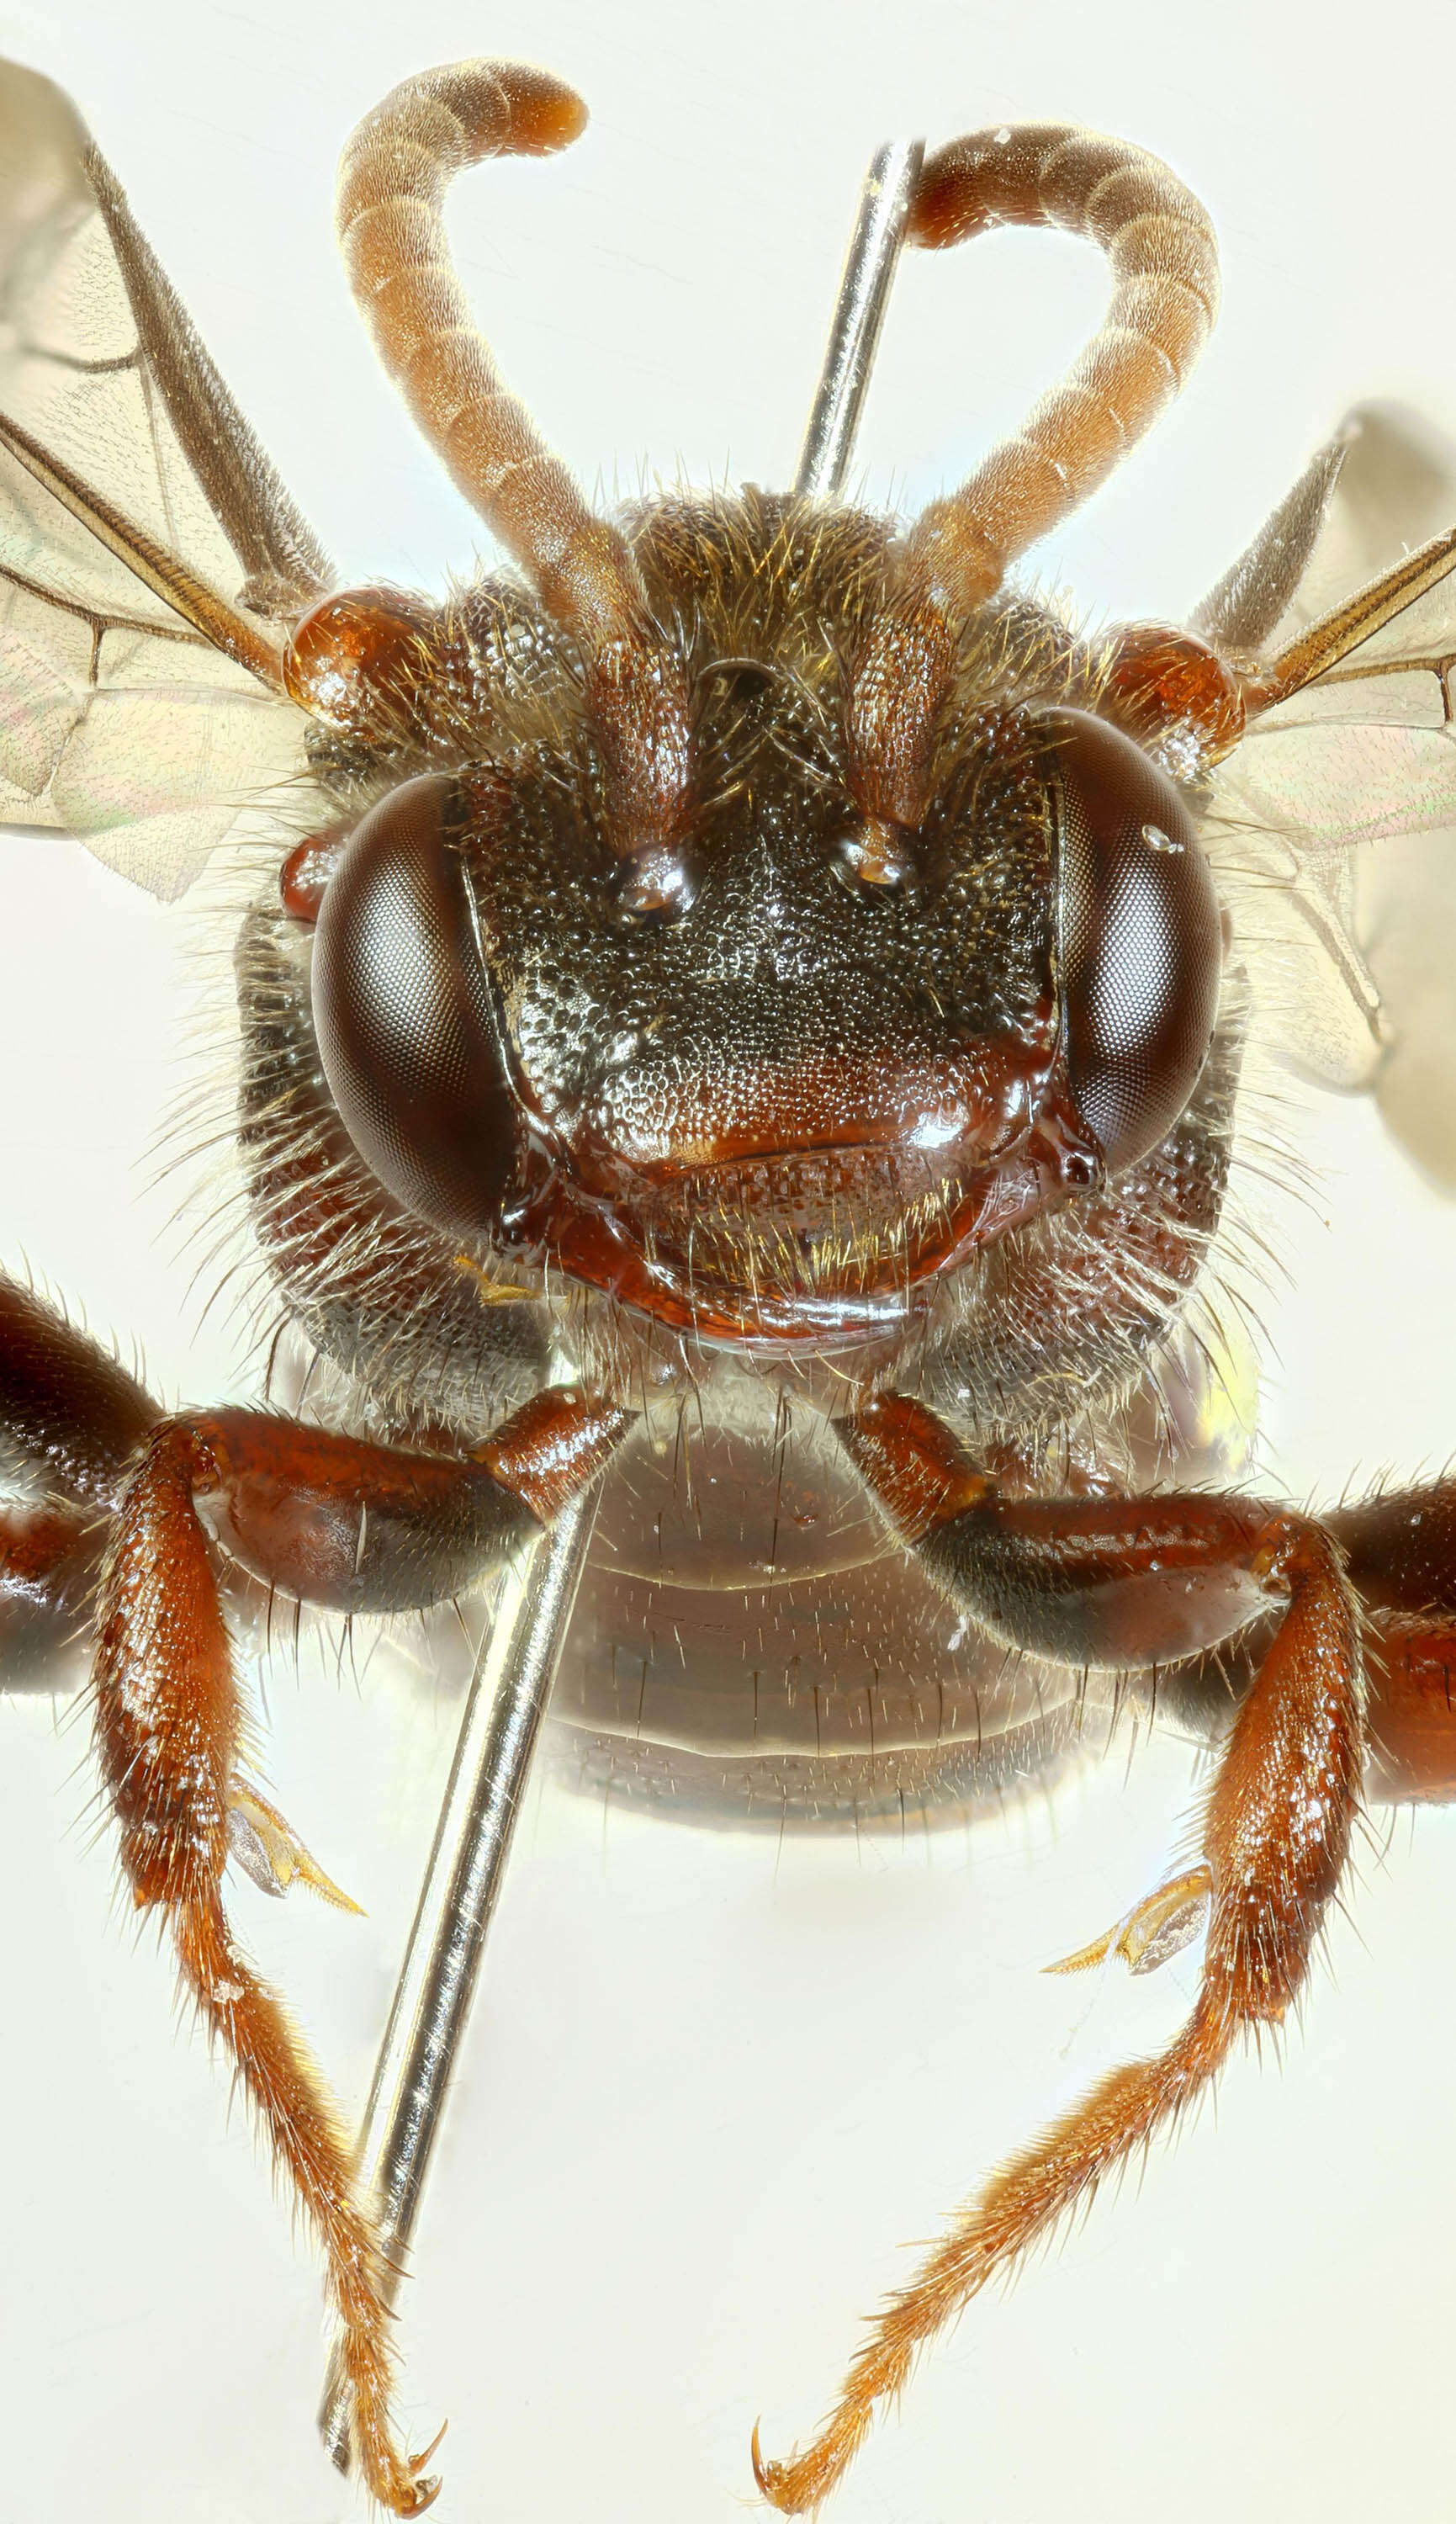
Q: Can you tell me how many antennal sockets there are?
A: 2